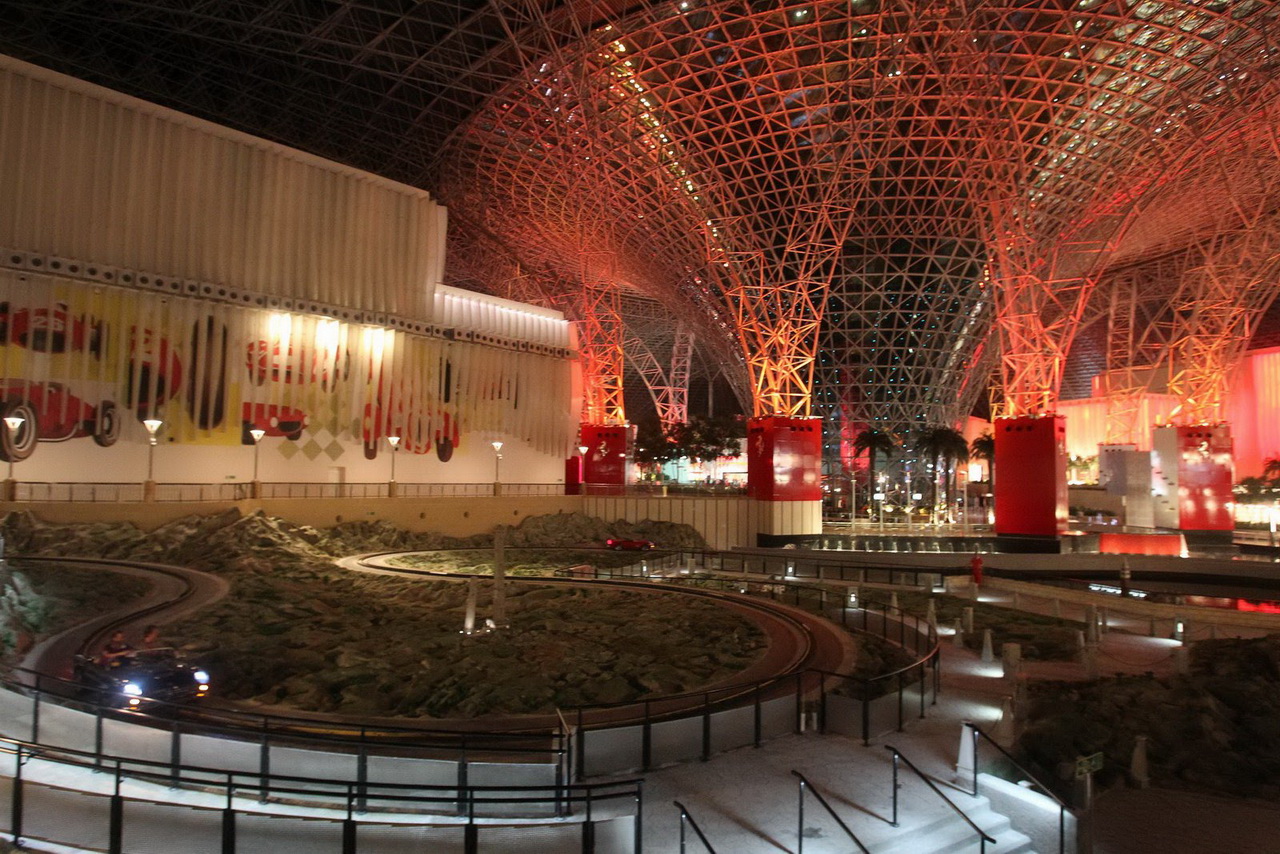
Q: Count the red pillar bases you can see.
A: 4